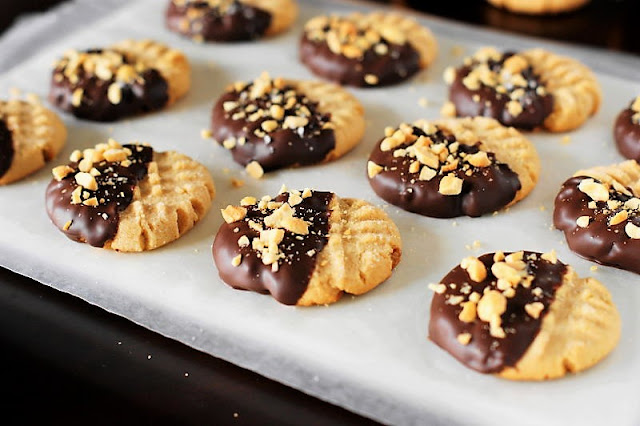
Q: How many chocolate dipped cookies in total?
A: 12